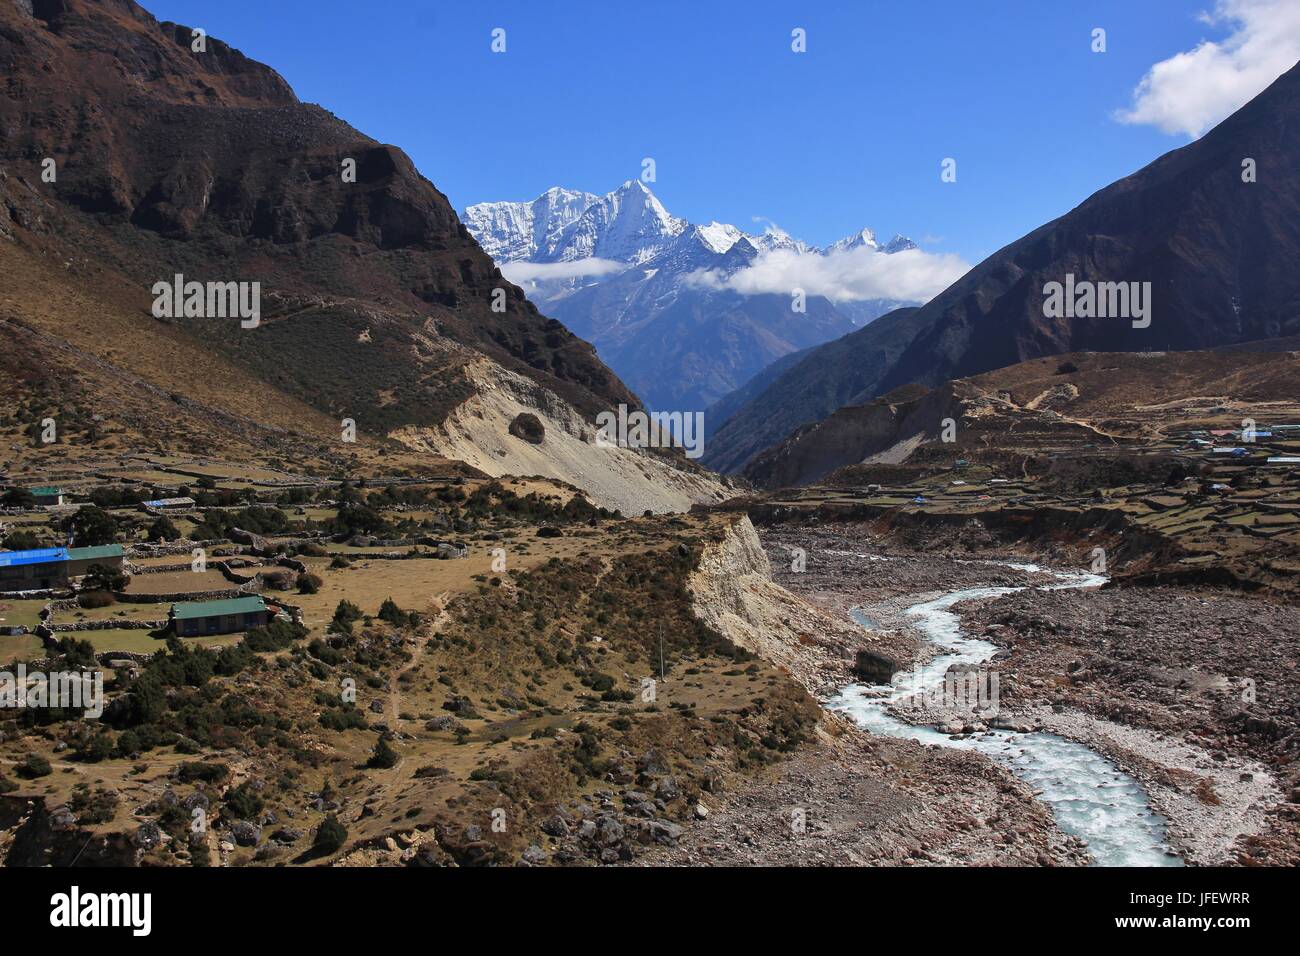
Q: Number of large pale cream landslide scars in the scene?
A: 2